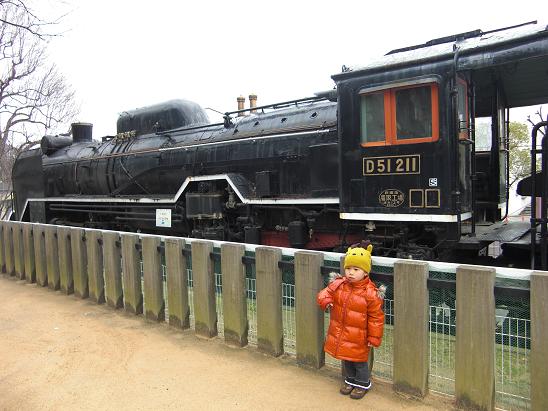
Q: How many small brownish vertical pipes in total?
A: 2